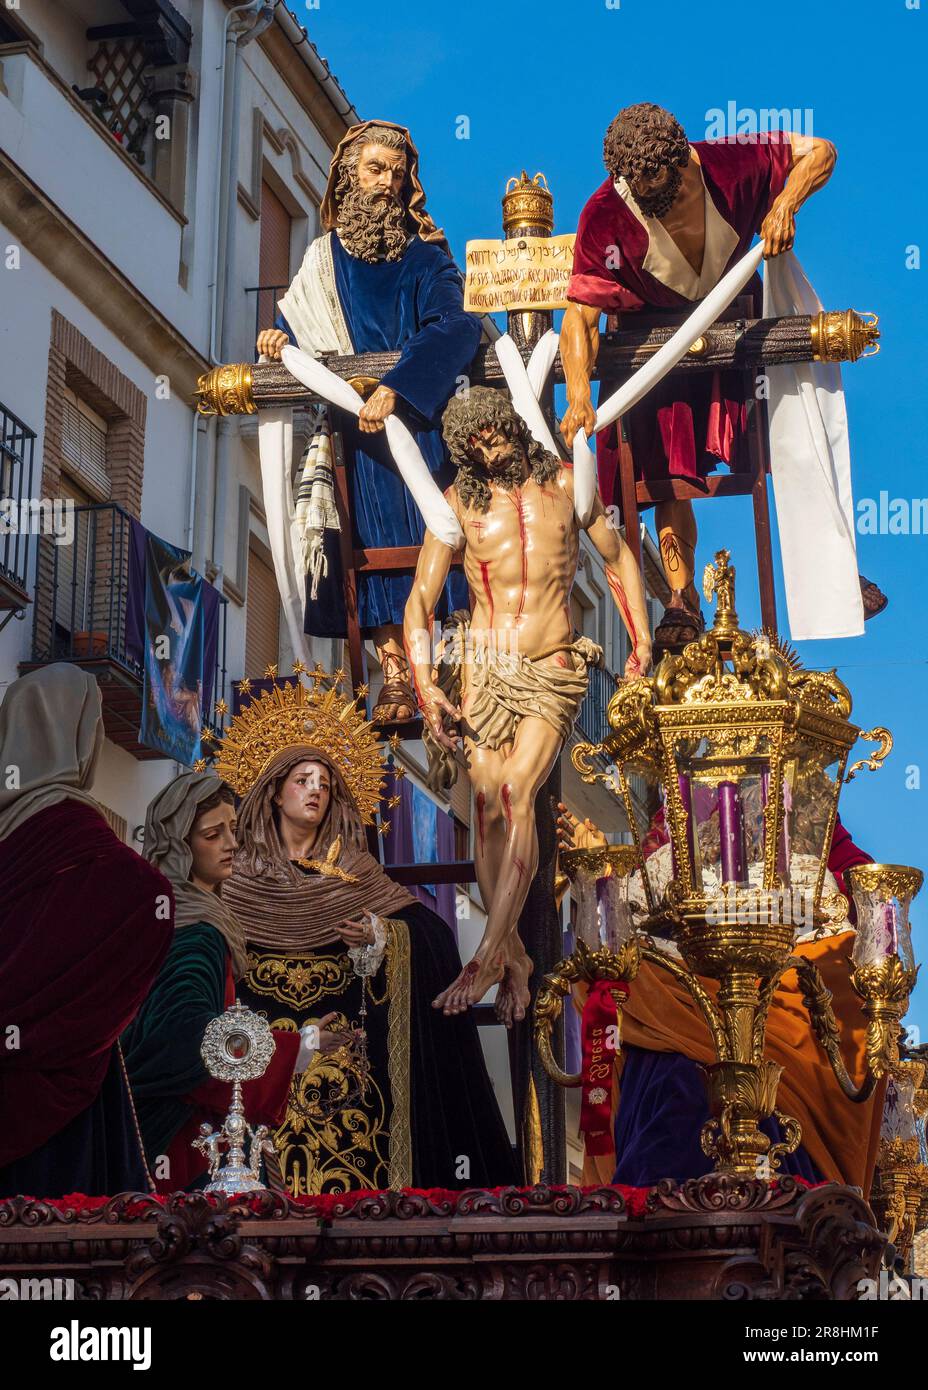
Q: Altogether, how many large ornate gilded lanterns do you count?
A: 1